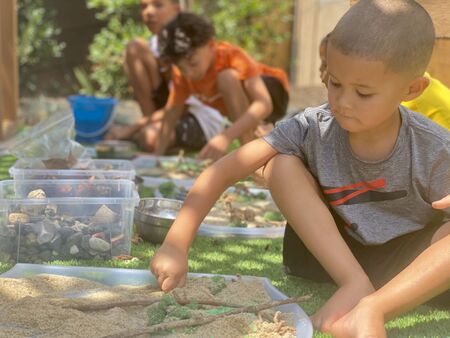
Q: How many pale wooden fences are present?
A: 1